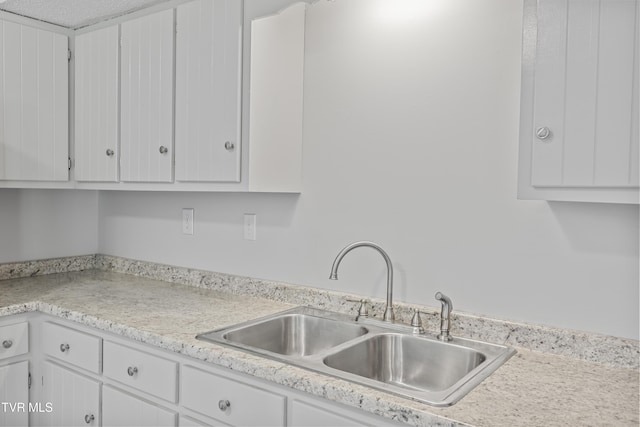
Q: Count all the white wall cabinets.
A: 5